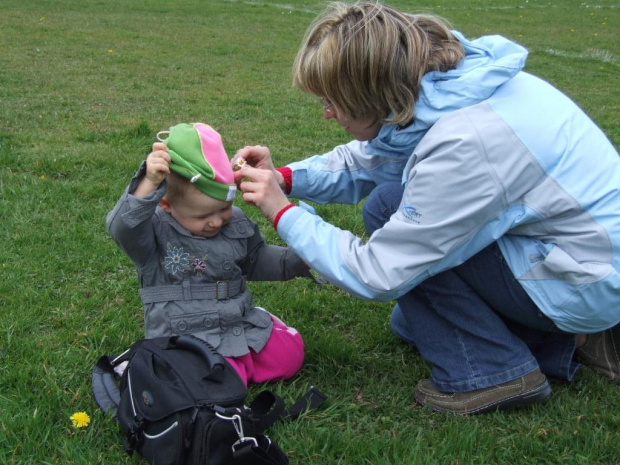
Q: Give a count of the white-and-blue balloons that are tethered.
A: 0